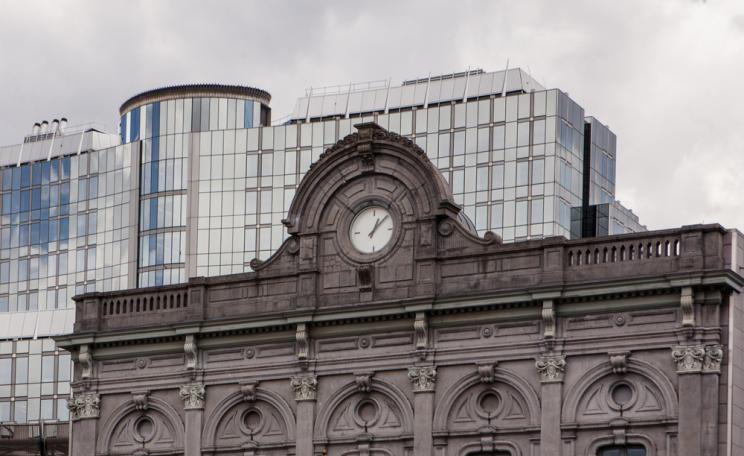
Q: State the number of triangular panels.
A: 10